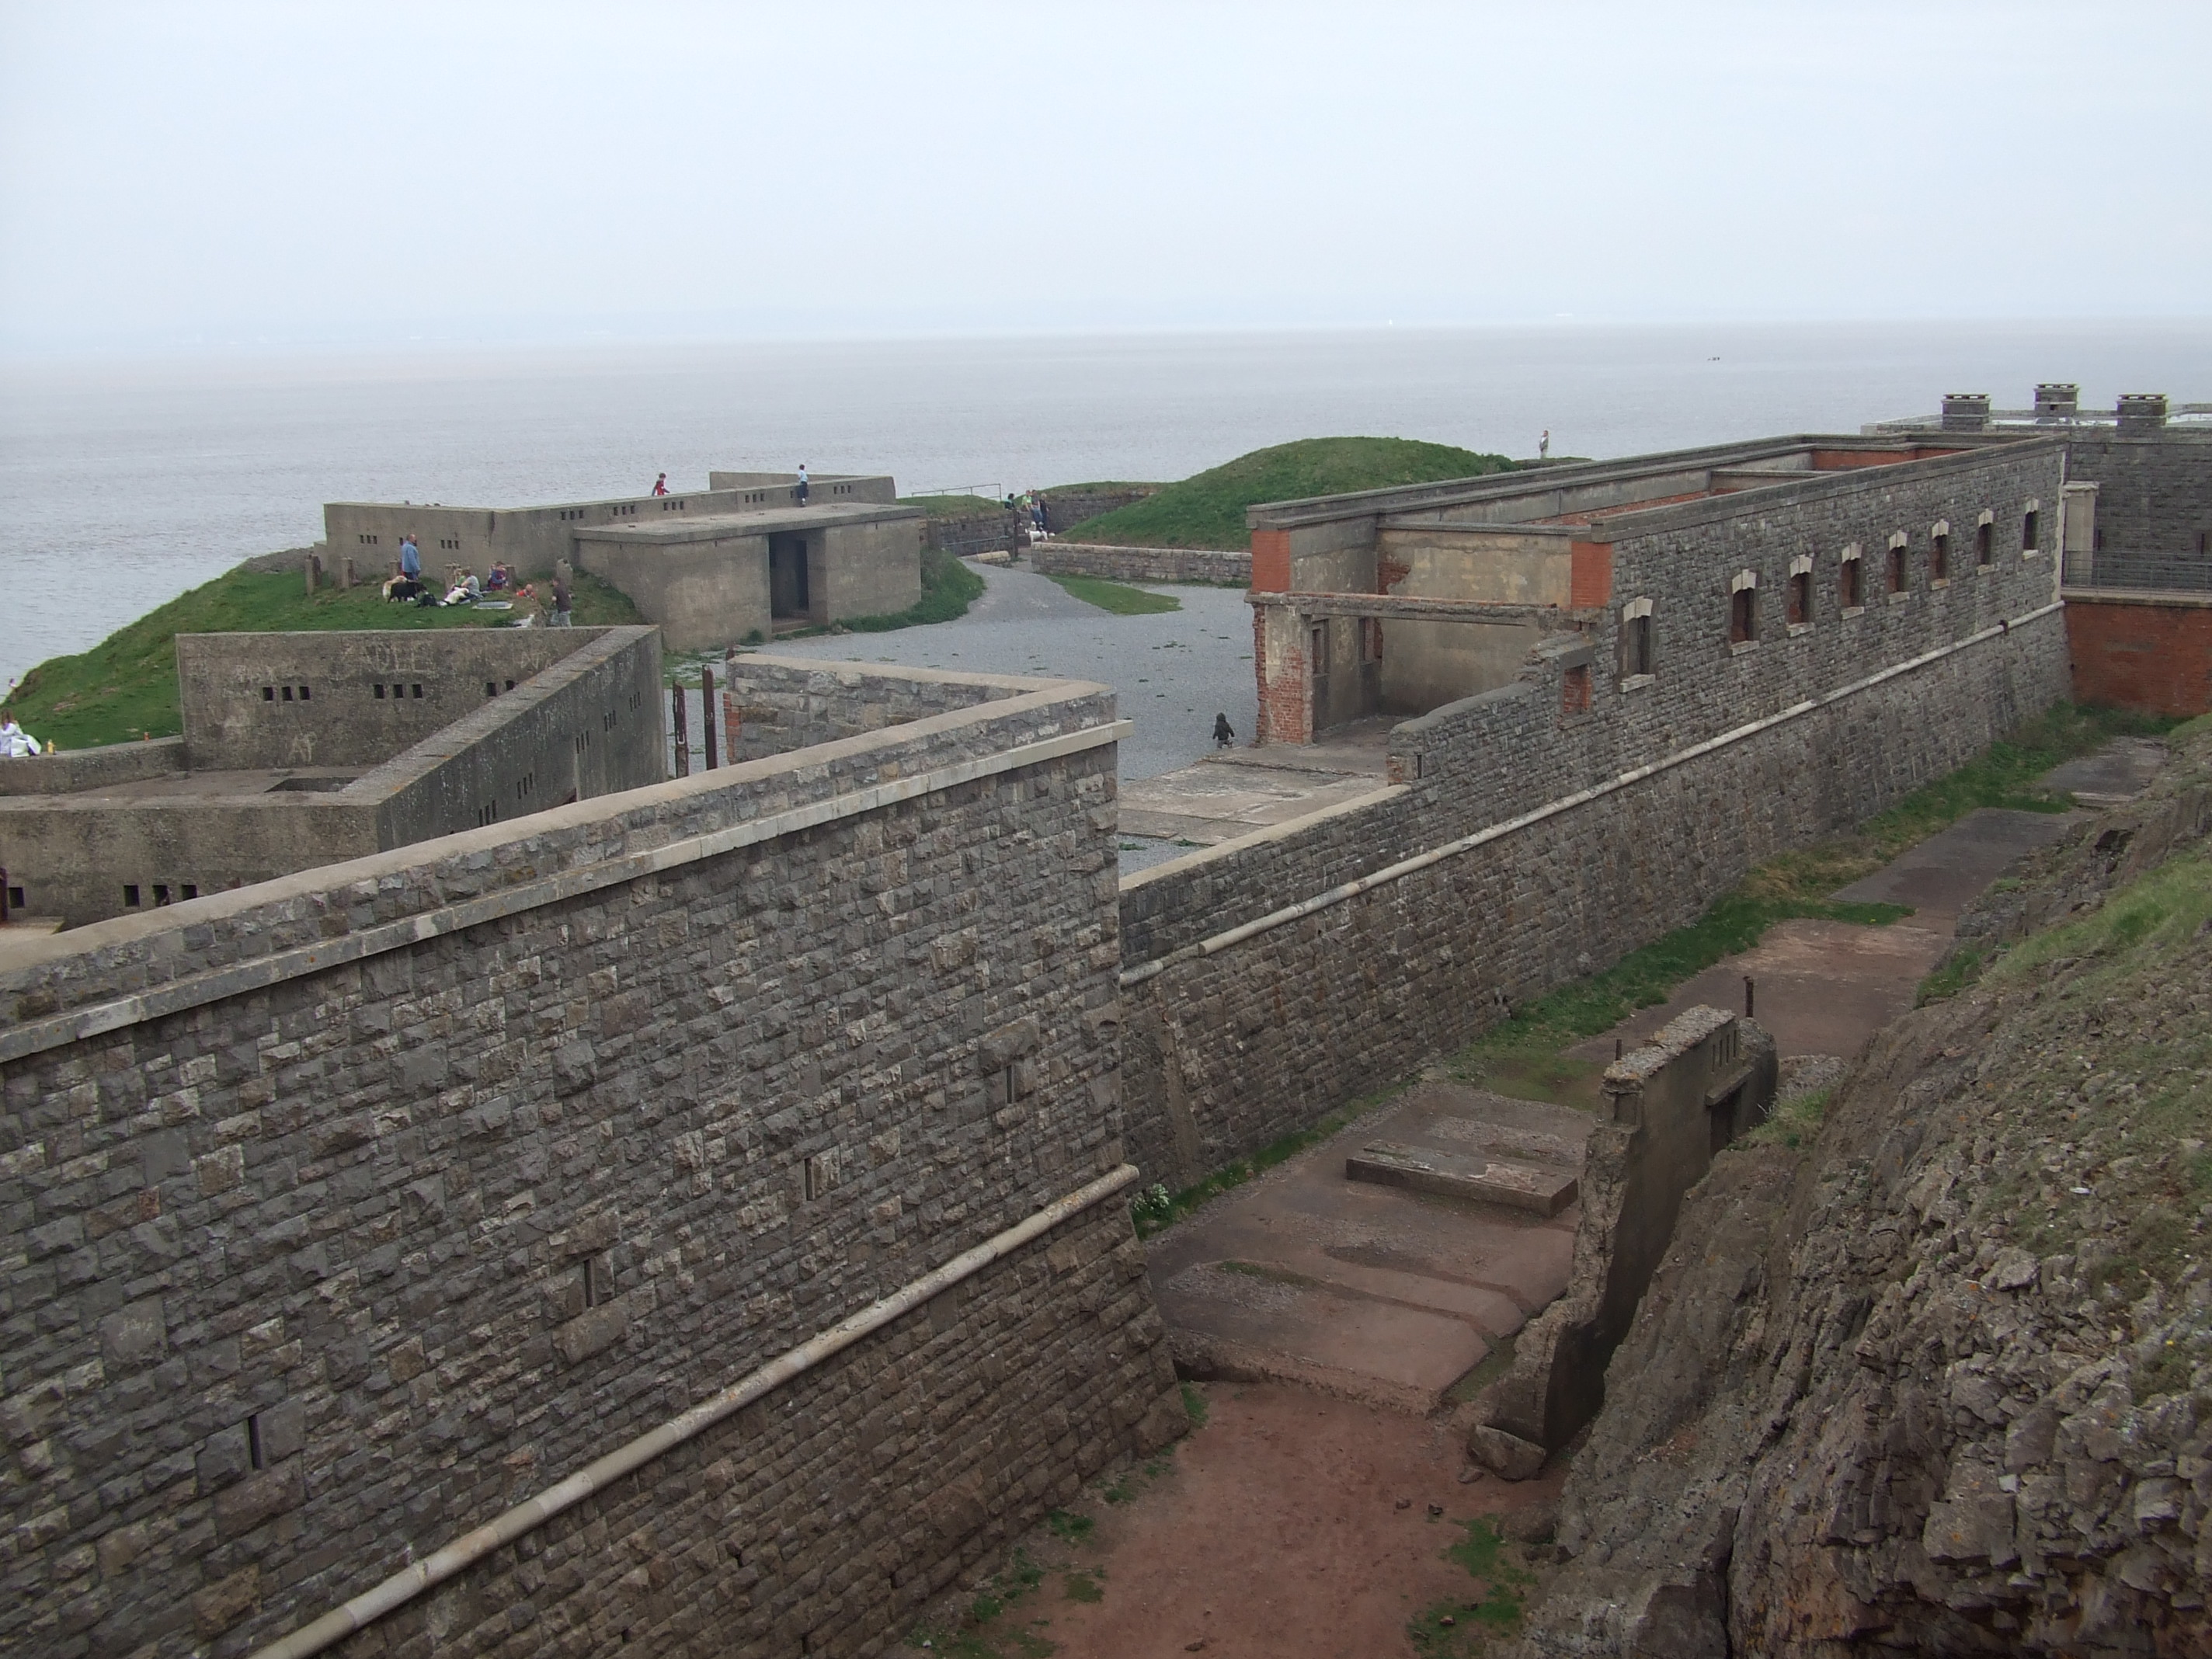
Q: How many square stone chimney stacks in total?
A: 3